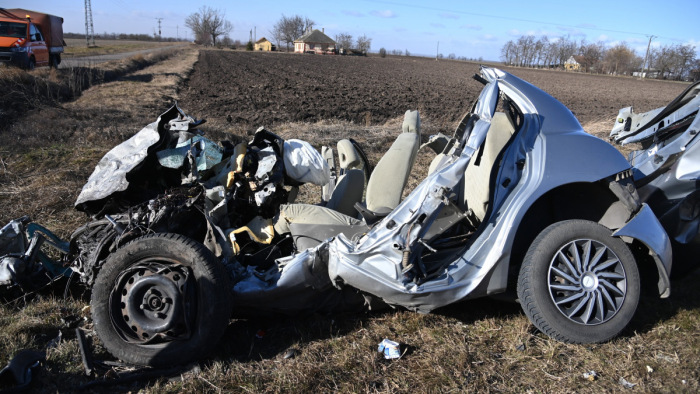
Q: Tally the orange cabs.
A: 1